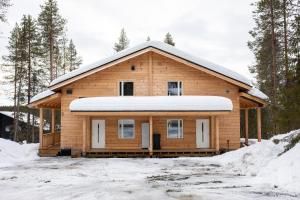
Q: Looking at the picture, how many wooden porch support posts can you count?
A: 7